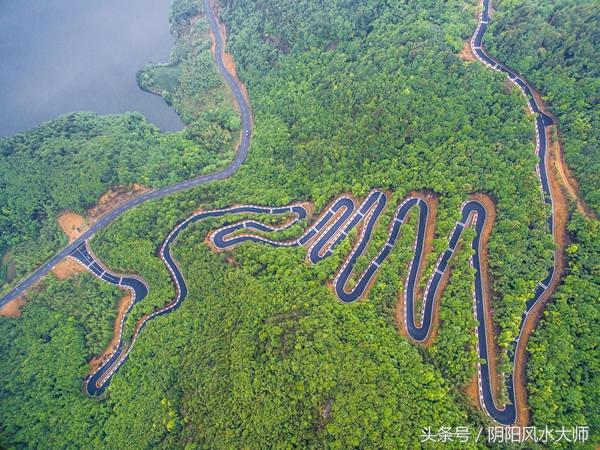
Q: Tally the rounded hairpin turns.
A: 11